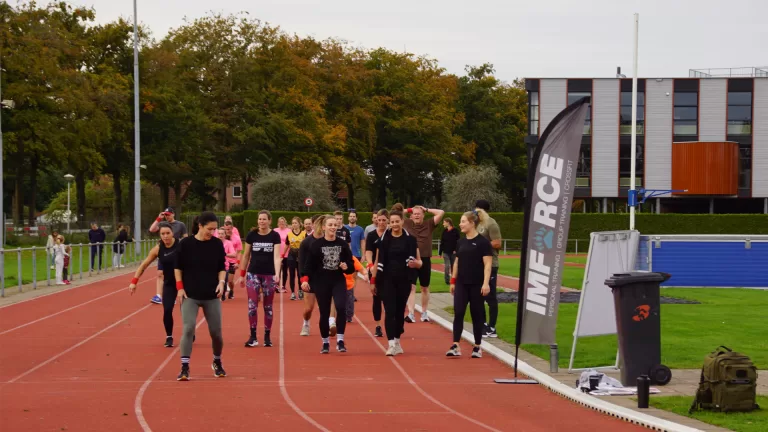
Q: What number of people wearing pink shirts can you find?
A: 4